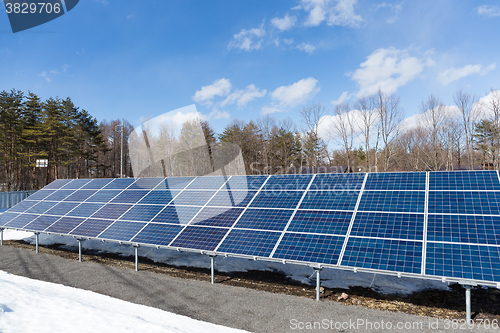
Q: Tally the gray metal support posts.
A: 7